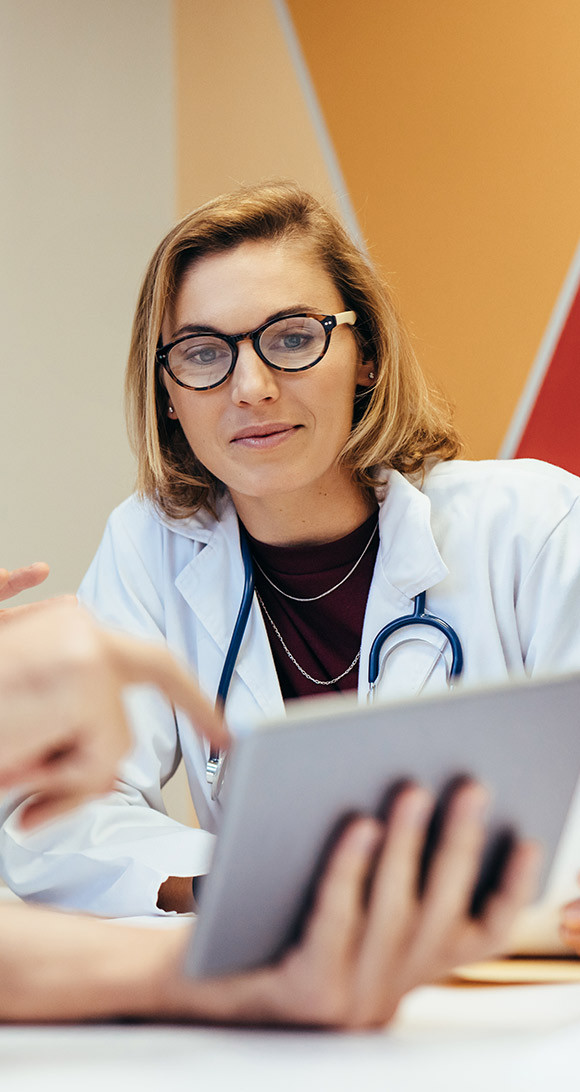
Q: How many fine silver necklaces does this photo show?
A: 2